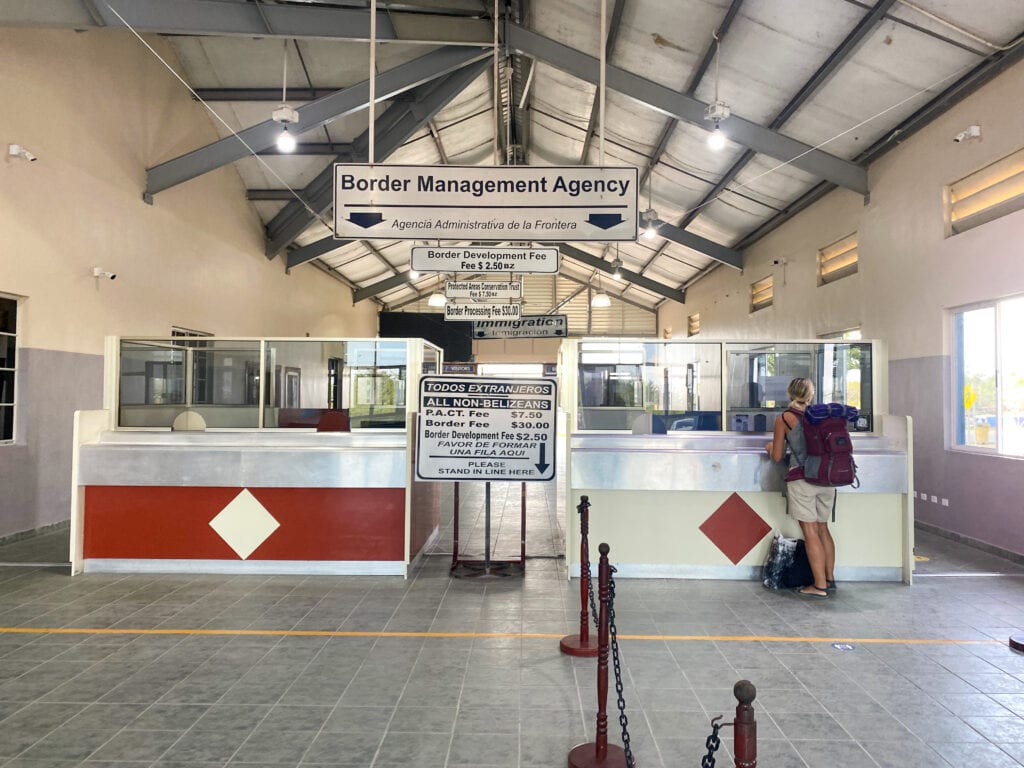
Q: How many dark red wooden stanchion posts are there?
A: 3